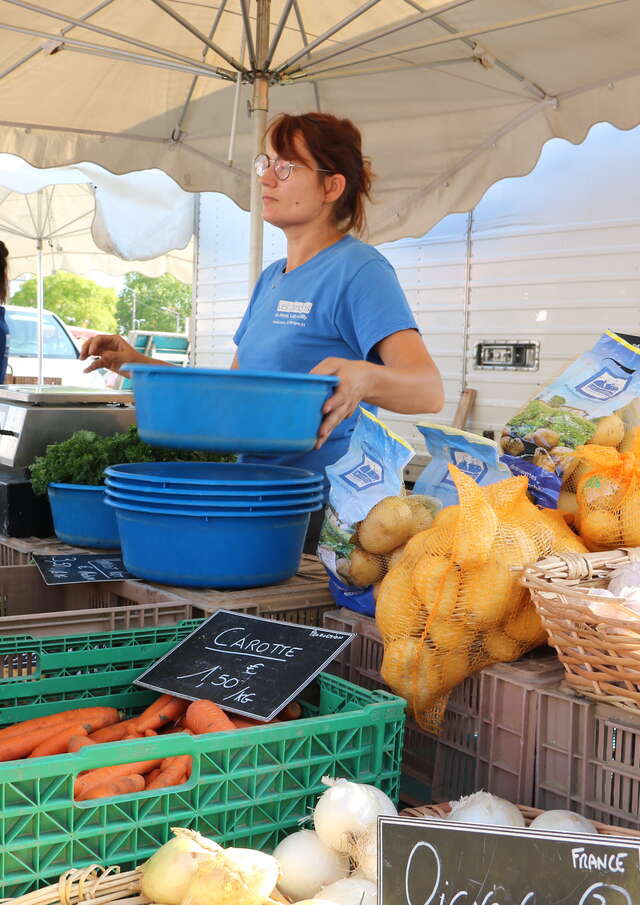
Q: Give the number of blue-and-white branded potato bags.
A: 3